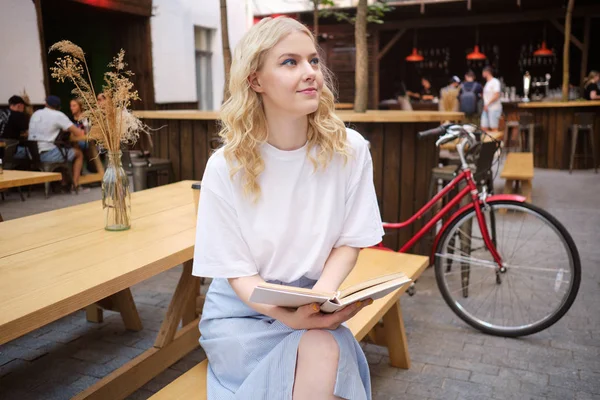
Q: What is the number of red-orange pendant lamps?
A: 3